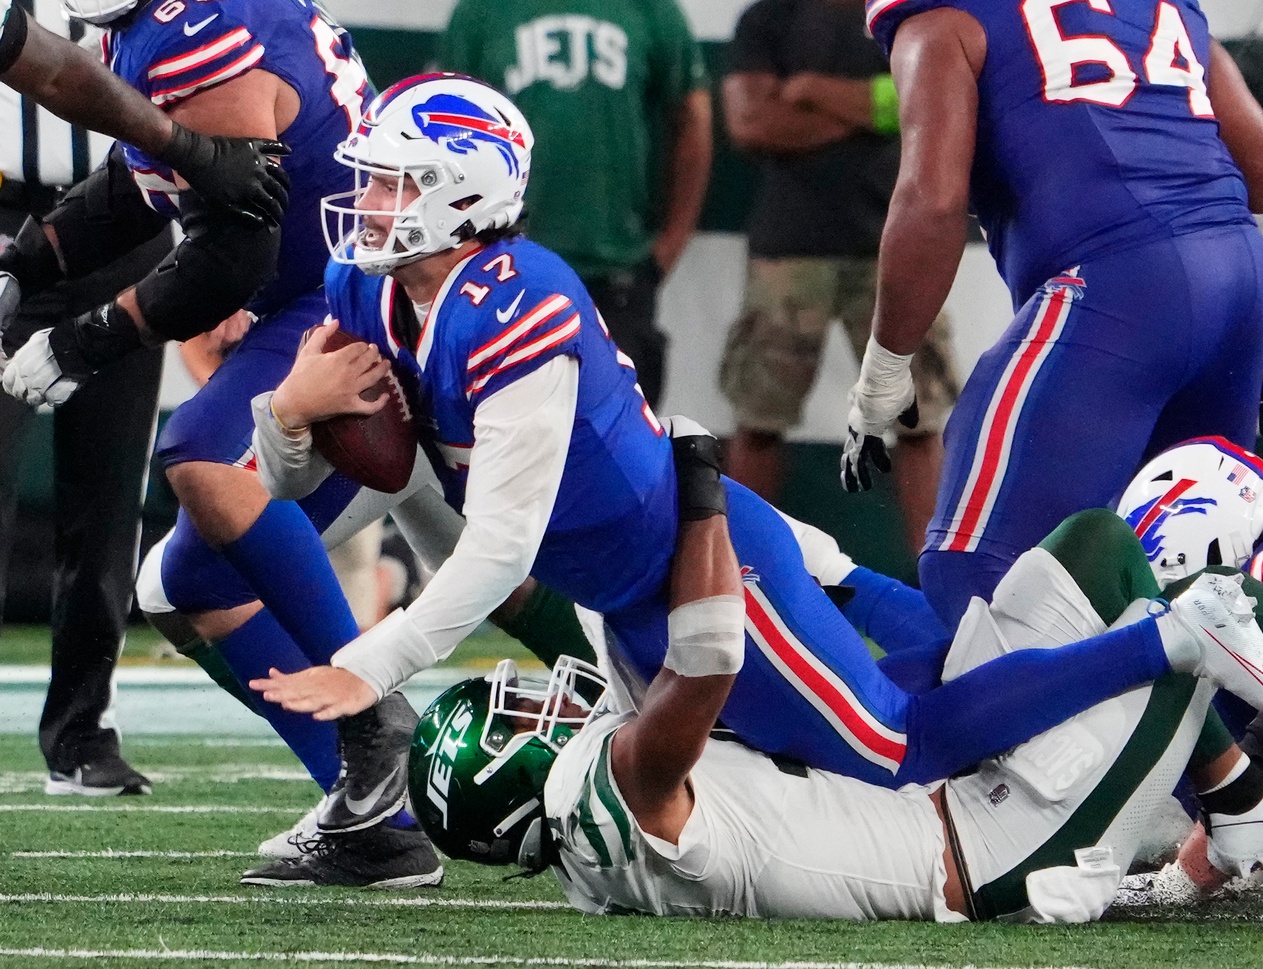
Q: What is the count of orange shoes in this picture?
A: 0